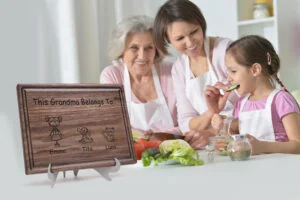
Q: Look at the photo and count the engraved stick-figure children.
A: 3